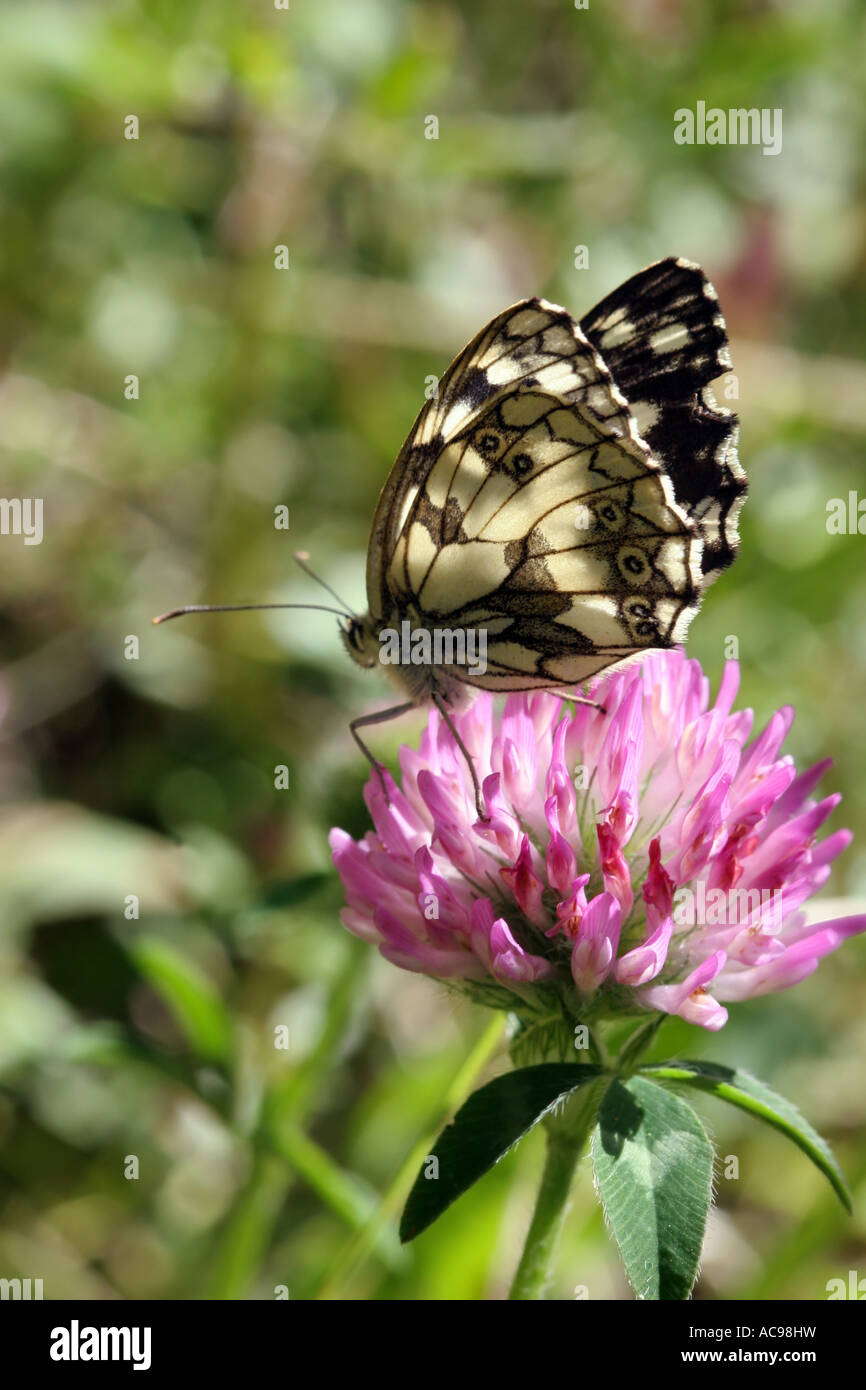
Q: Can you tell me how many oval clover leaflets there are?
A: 3